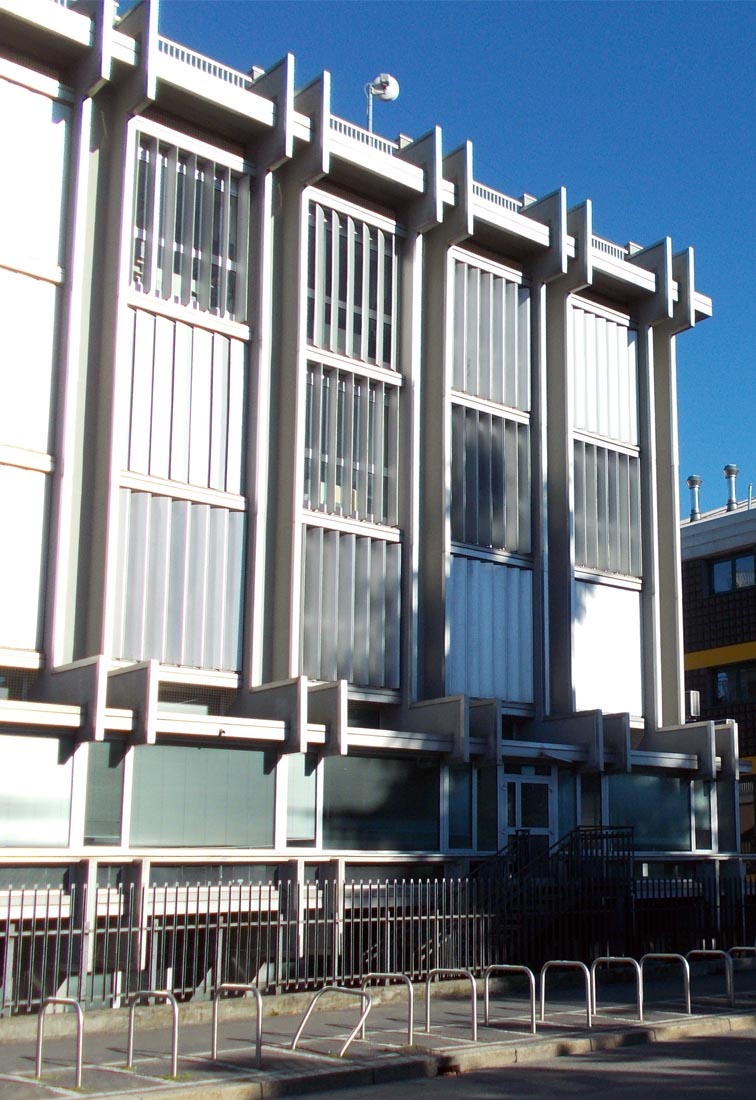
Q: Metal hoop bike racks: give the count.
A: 12